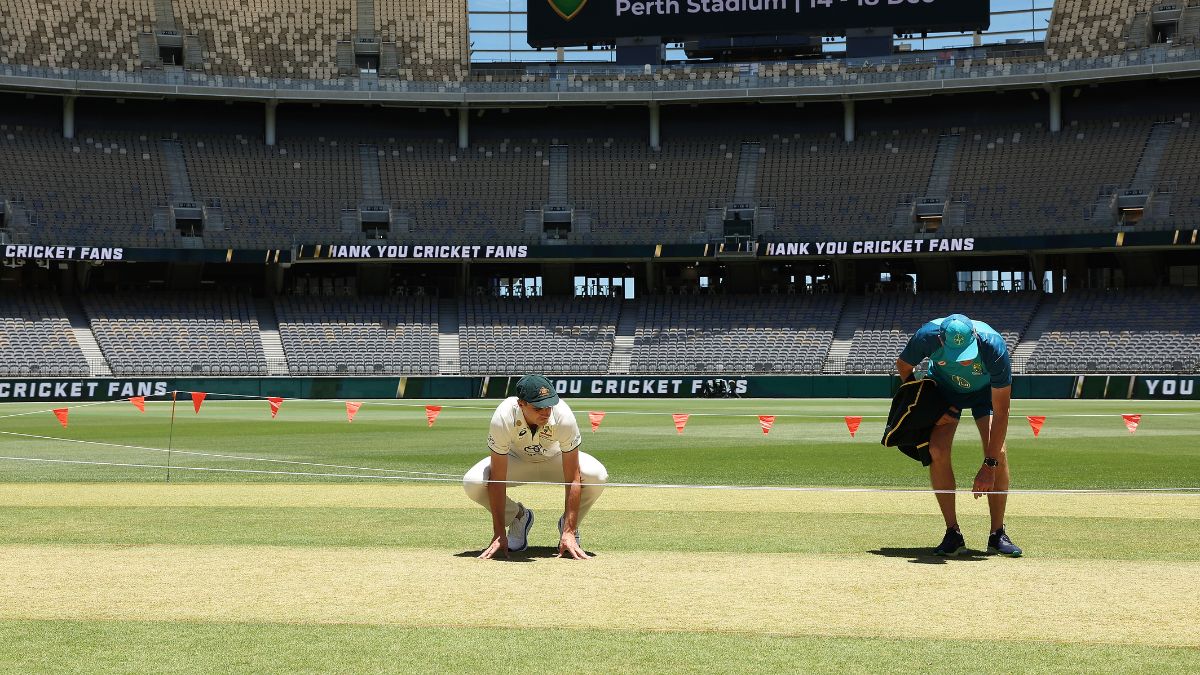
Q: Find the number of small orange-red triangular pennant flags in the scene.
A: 12